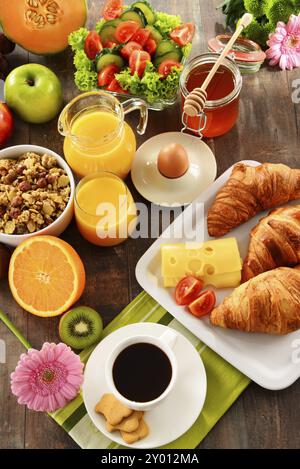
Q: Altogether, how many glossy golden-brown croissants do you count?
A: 3